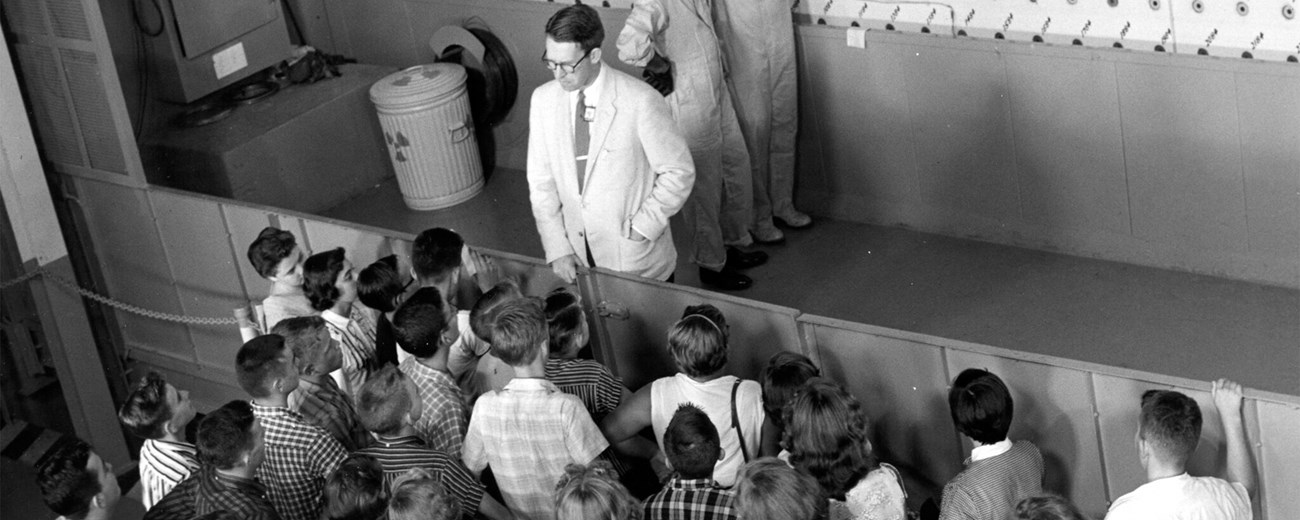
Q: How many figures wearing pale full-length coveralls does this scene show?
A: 2